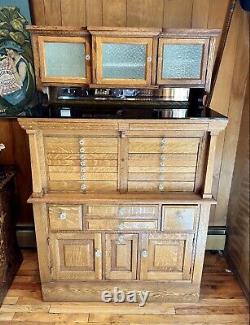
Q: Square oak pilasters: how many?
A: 2